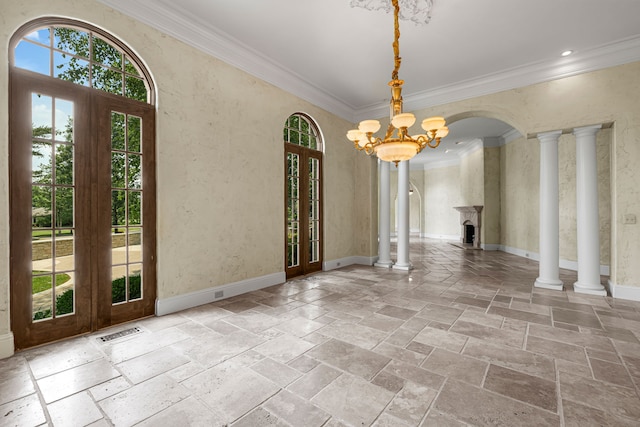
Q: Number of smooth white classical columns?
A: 4